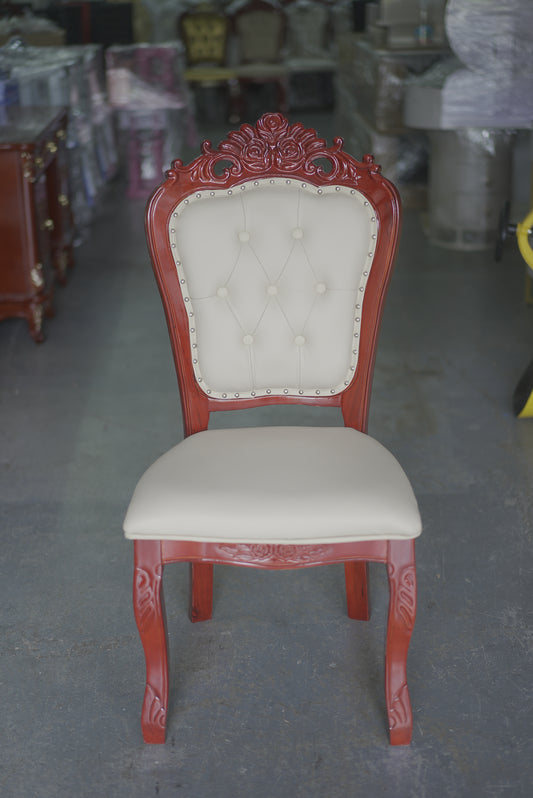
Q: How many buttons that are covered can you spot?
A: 7